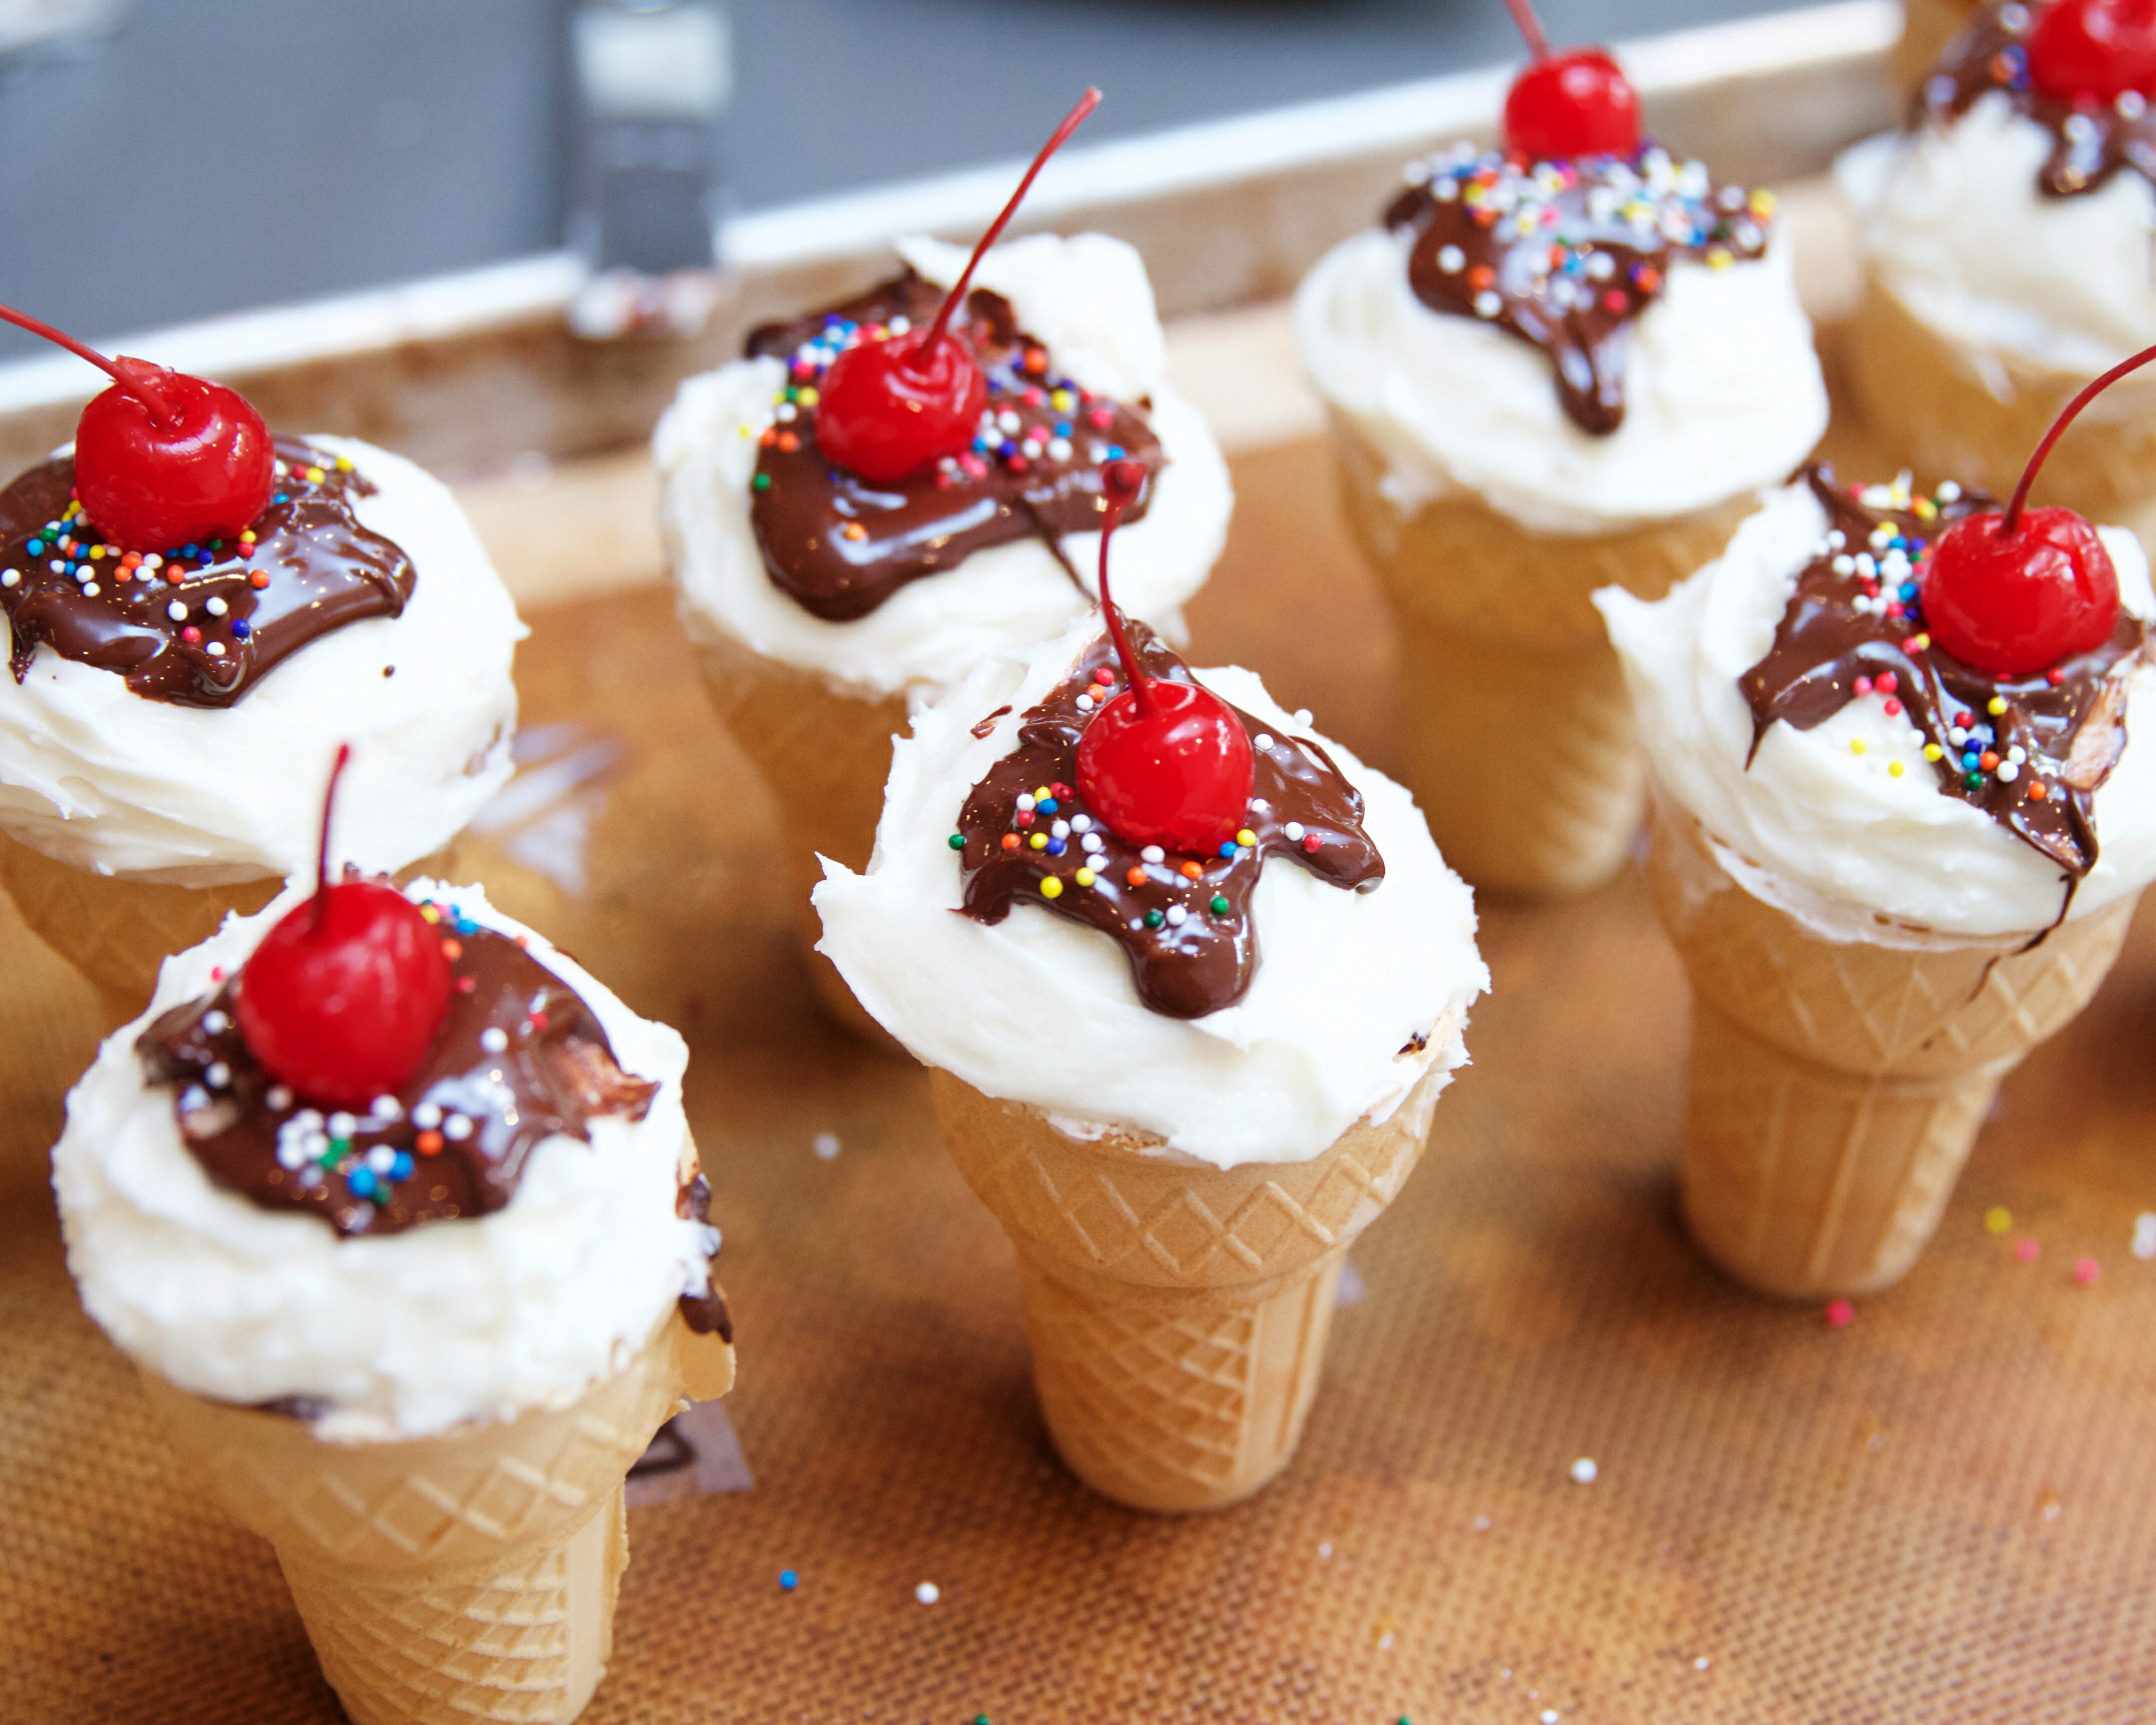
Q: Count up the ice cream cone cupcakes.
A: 7